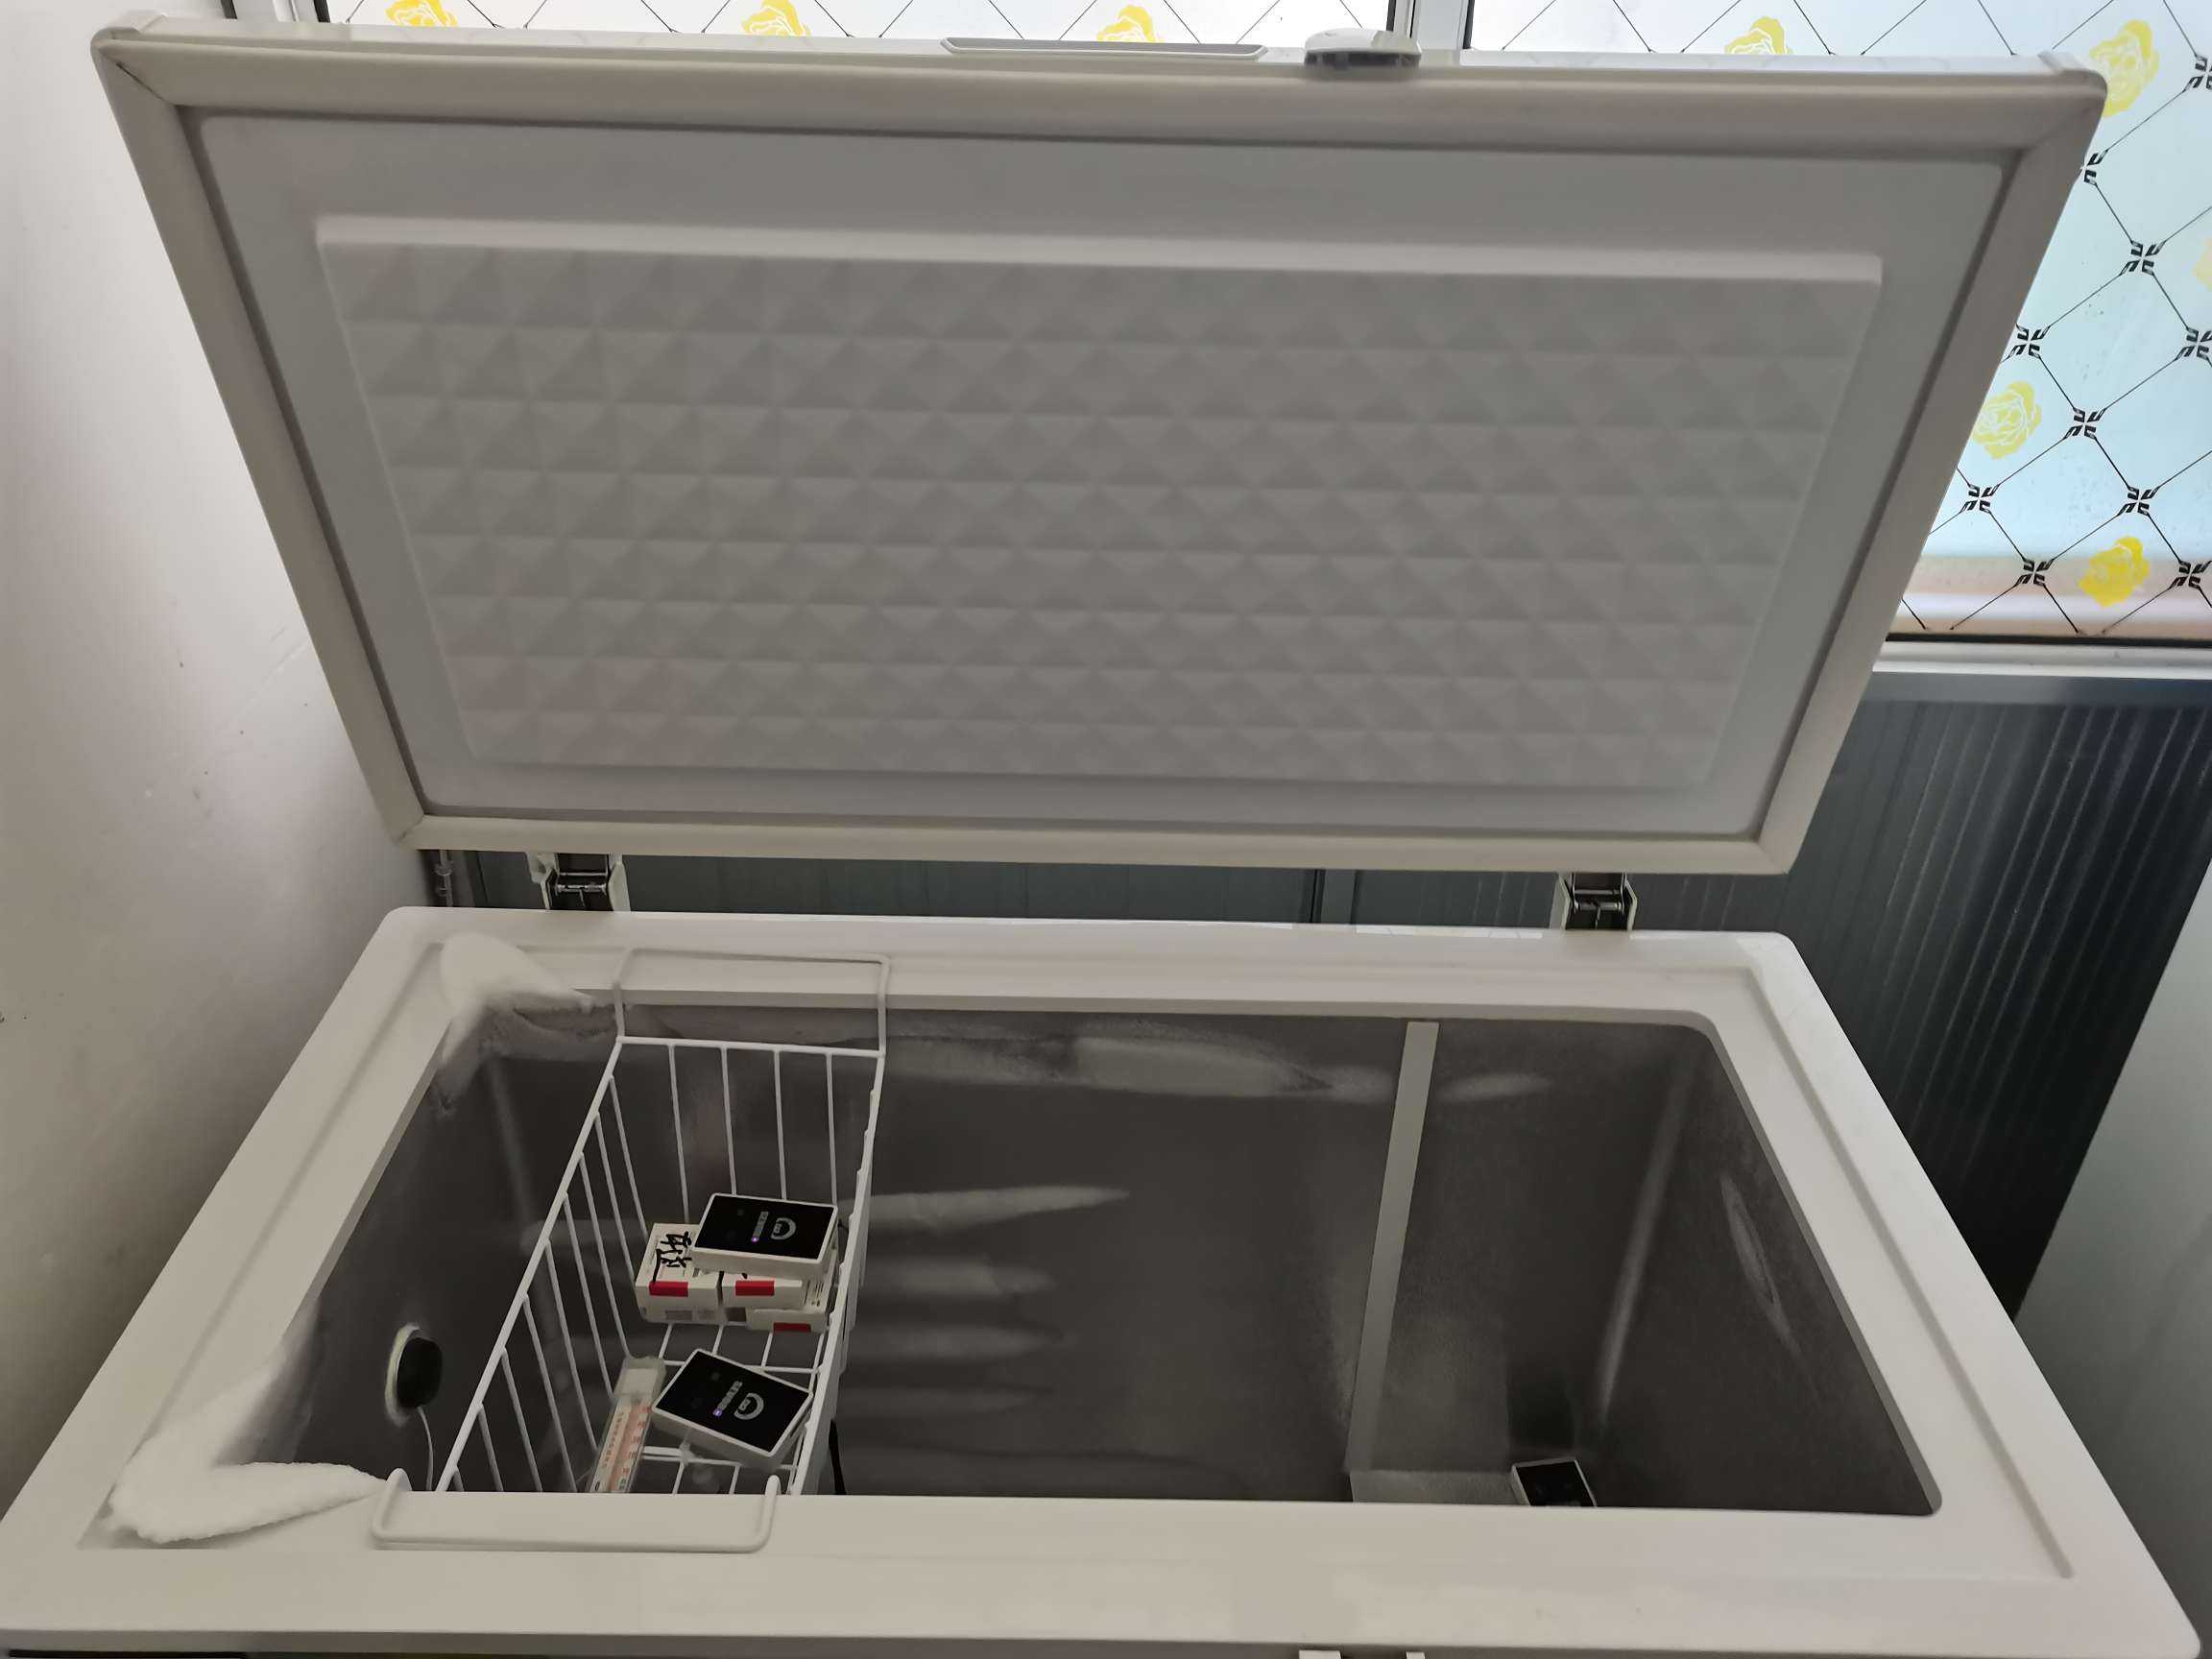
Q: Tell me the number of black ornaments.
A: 10